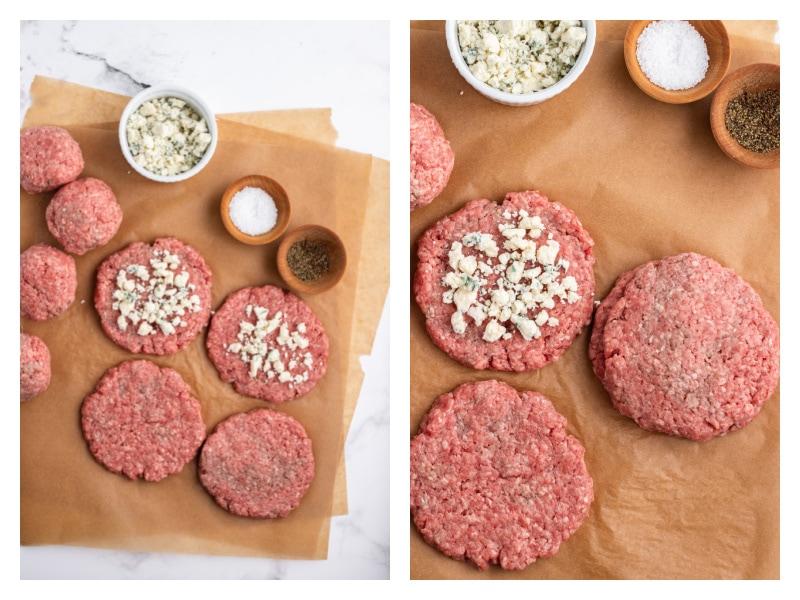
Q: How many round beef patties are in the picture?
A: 7